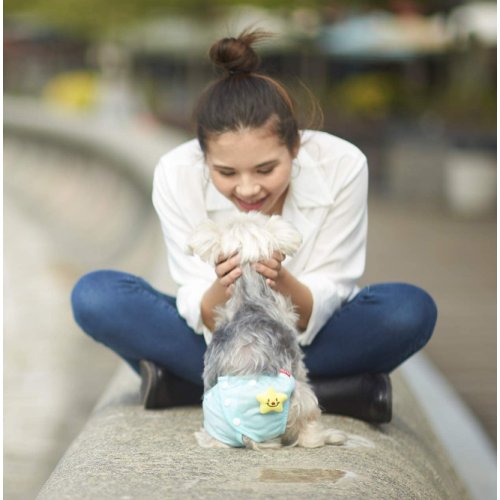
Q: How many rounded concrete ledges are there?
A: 1